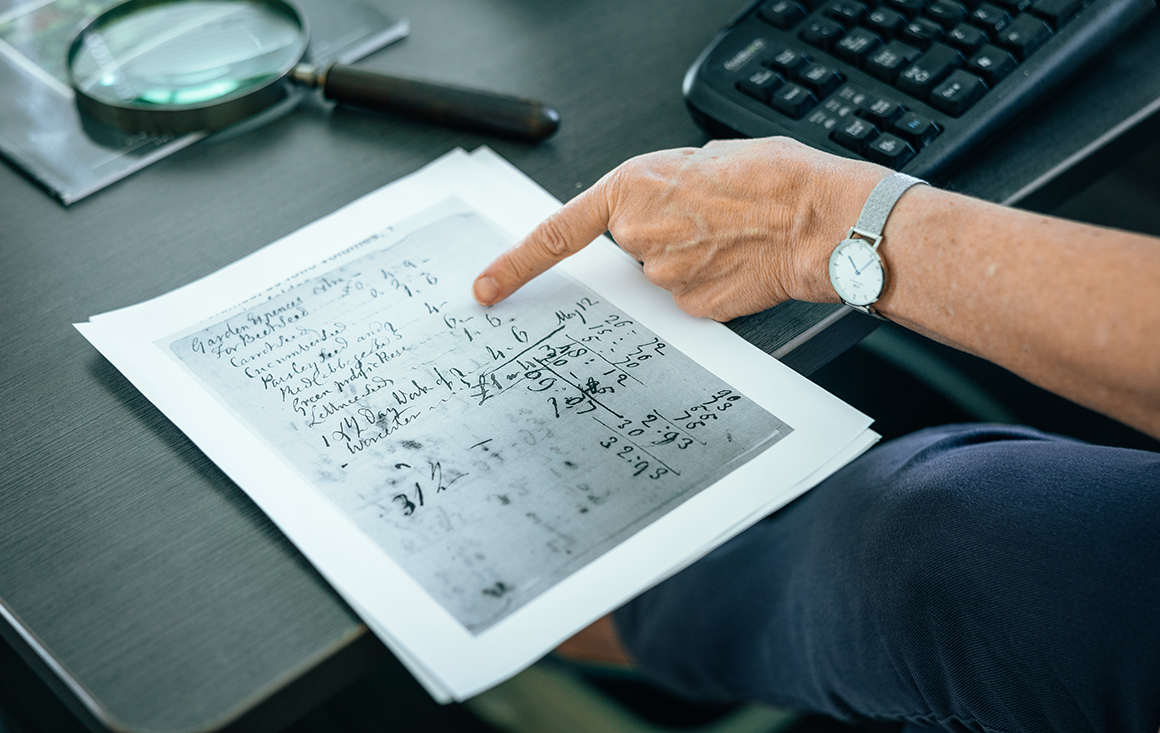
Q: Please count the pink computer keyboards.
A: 0